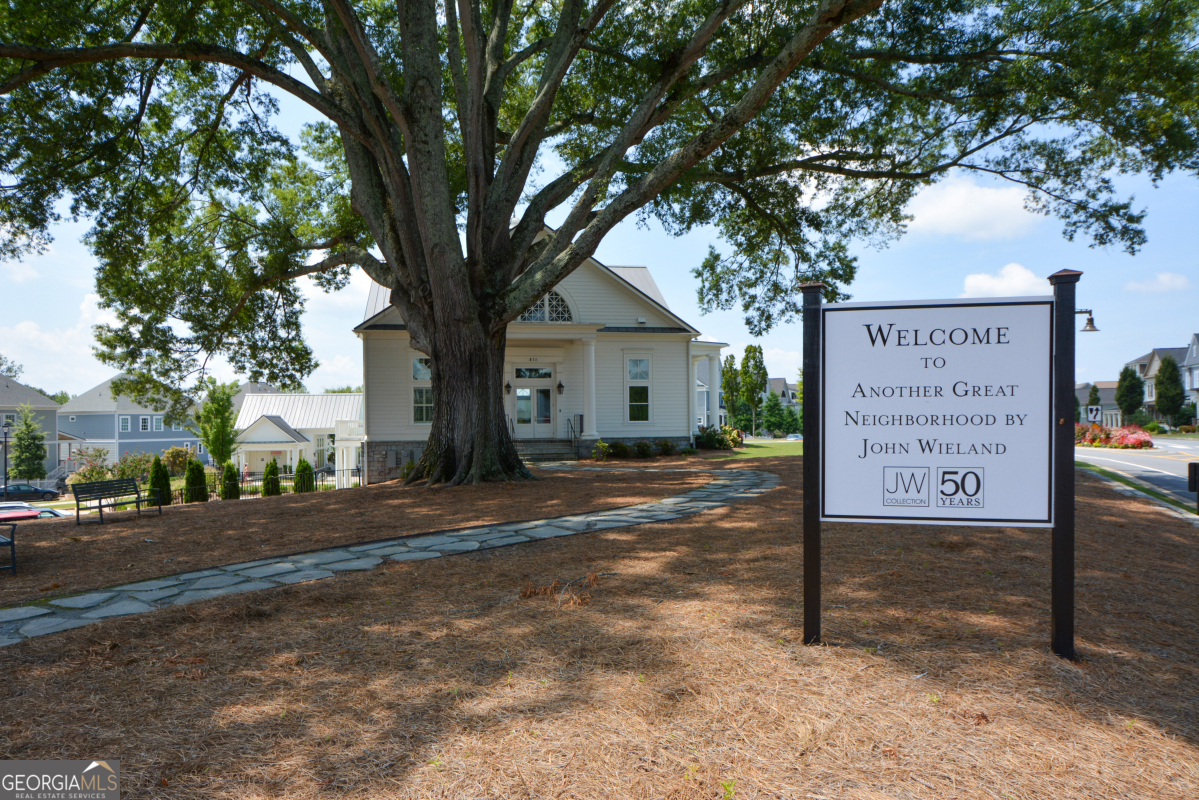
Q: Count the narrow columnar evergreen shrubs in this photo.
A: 5